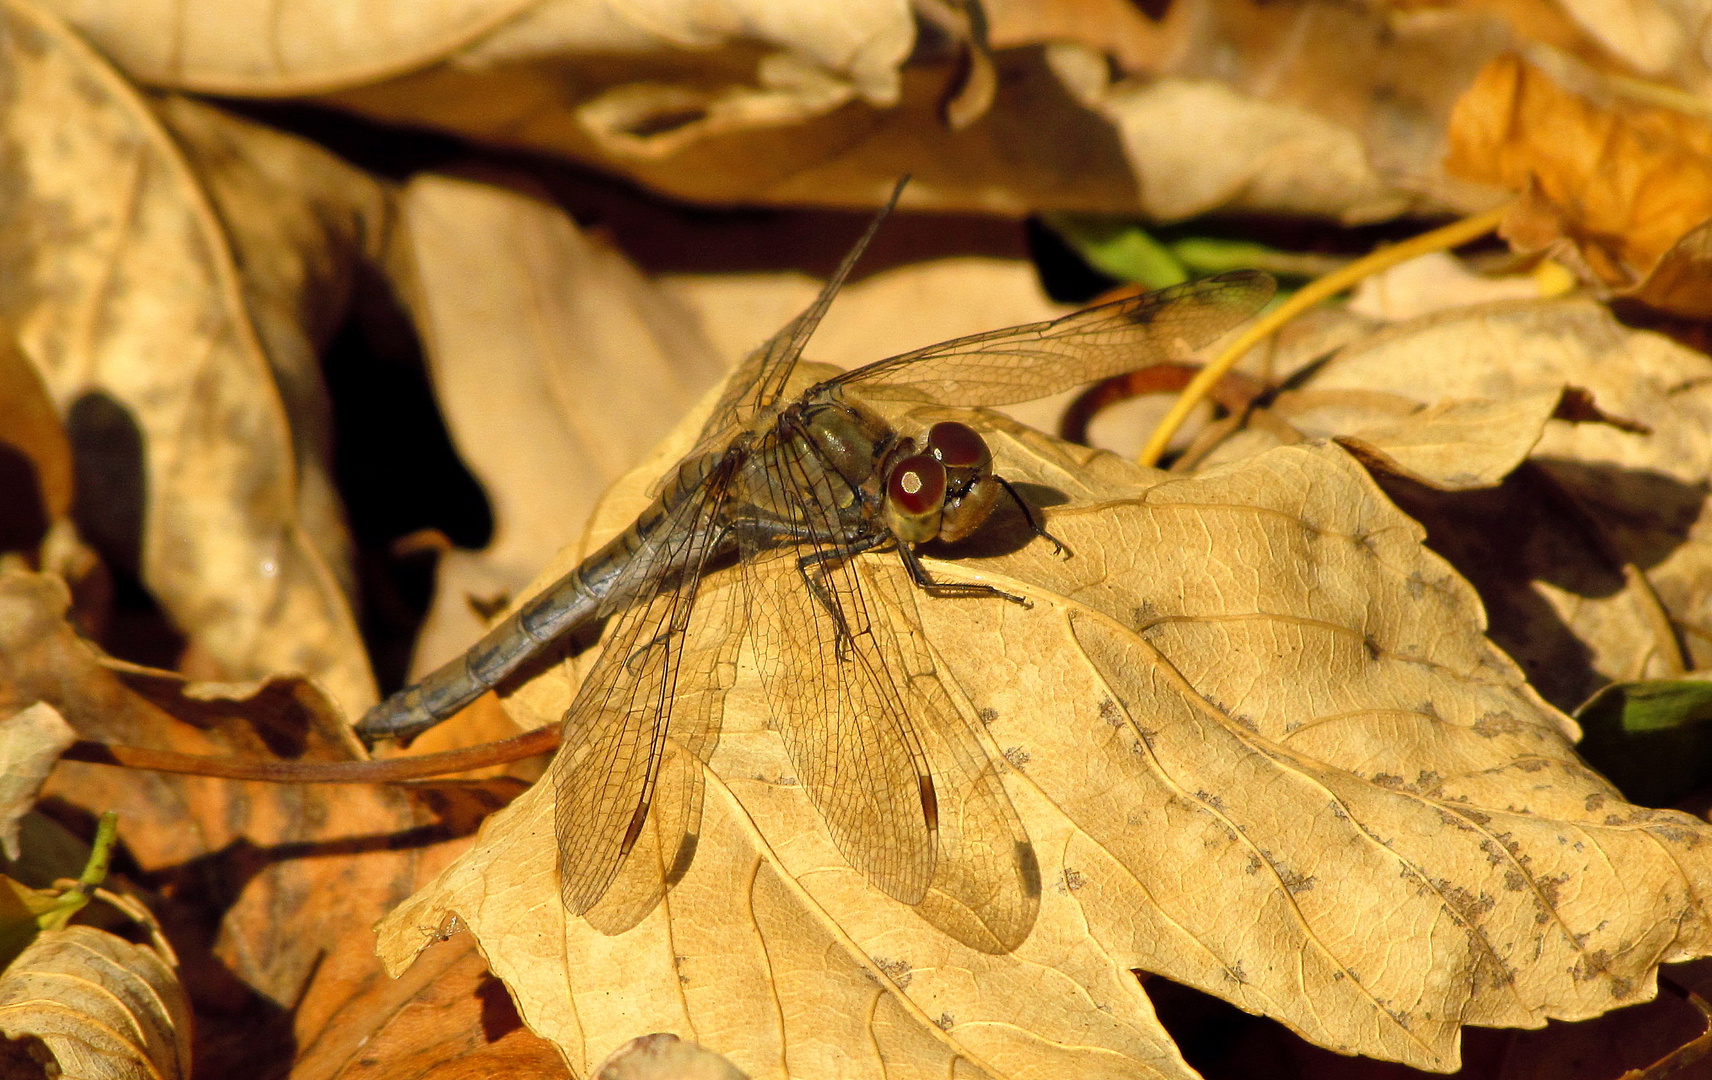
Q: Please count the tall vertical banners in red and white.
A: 0